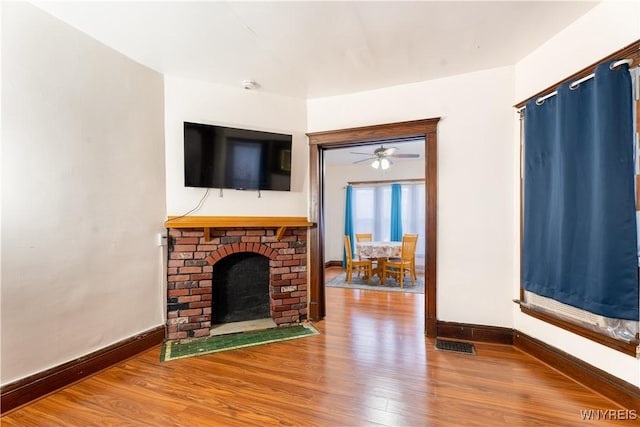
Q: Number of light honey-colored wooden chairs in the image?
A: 4